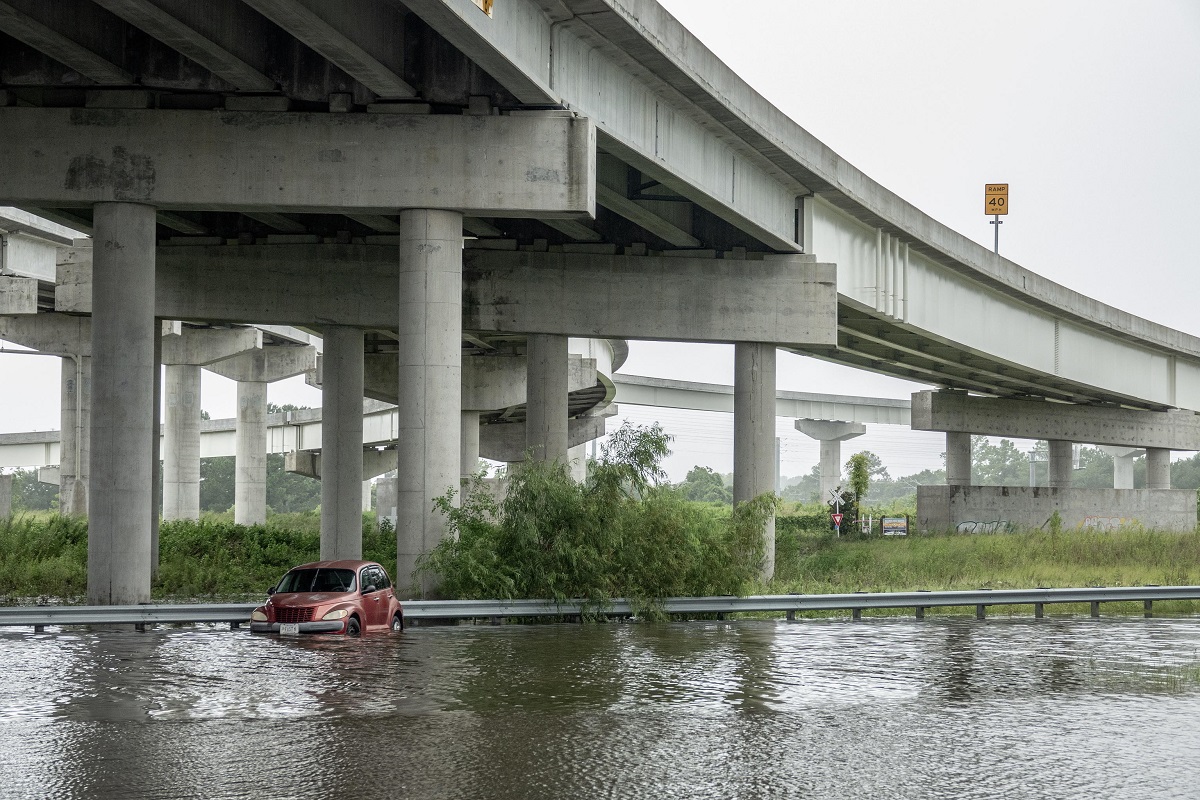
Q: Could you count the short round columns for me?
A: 3